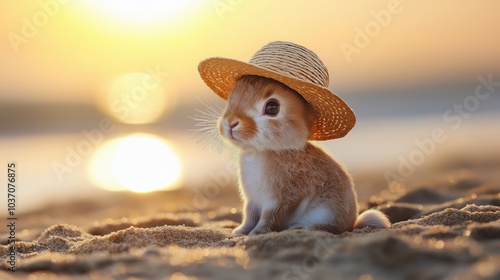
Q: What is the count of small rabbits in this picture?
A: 1